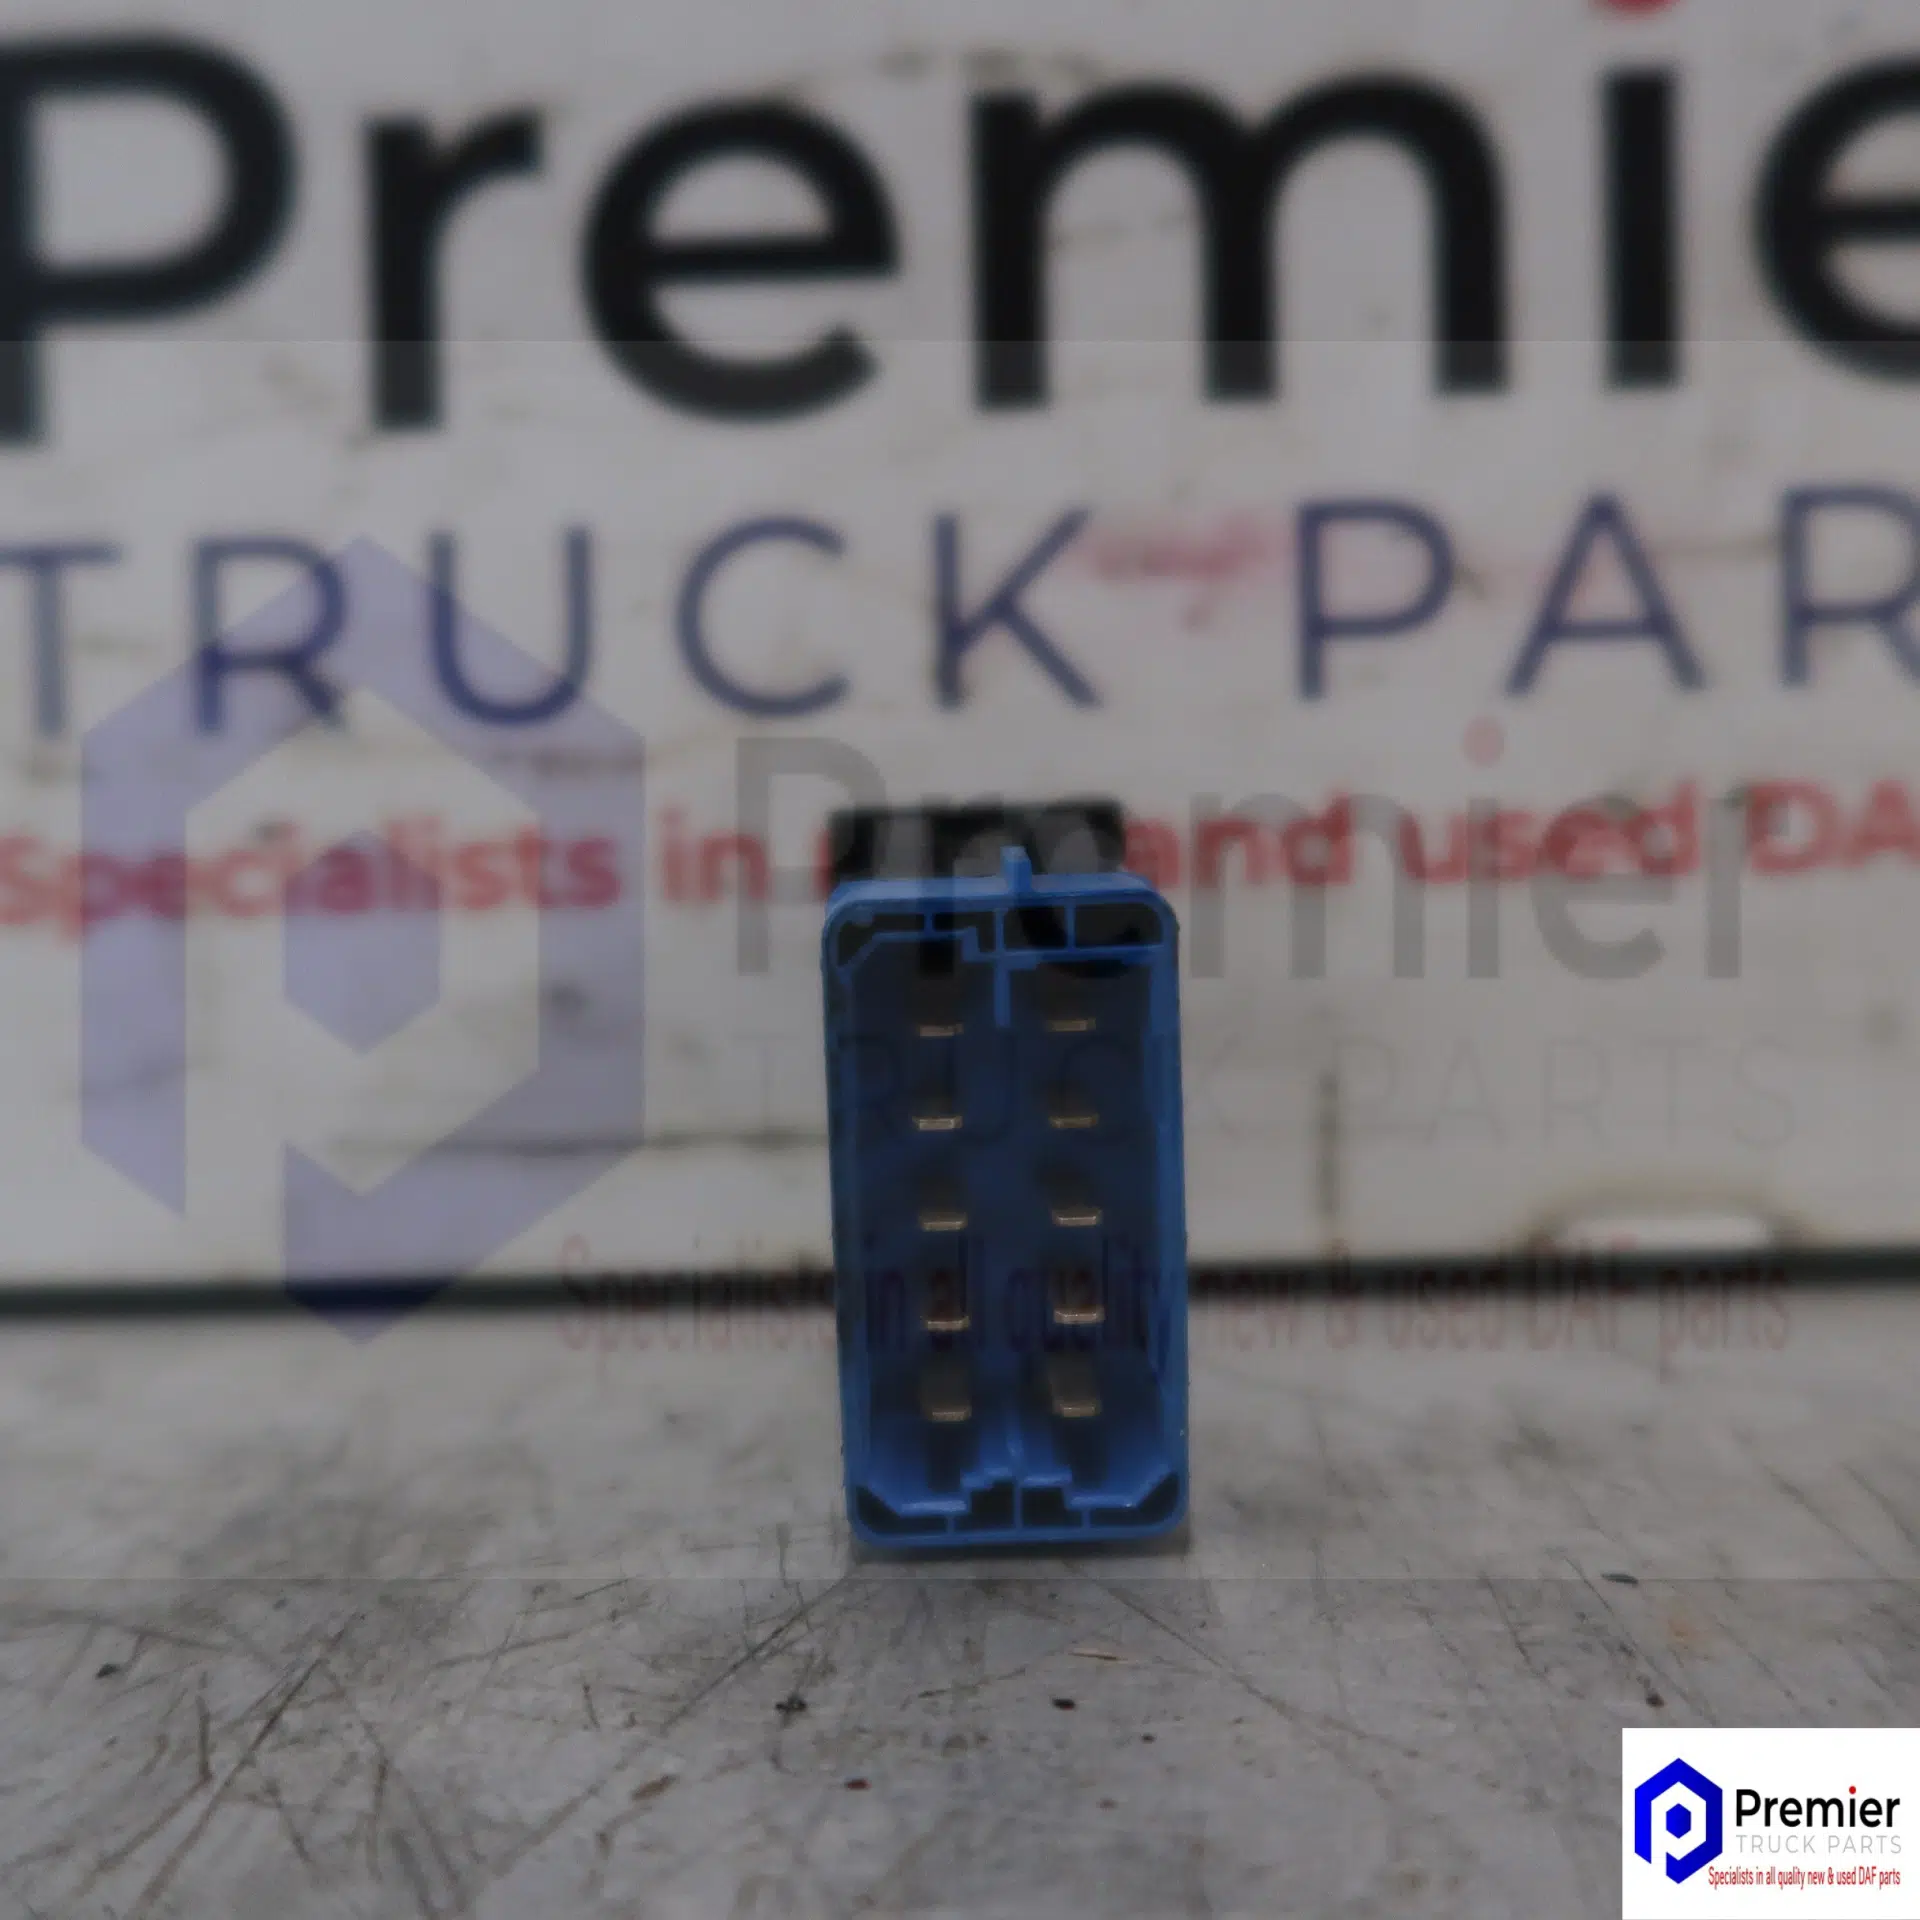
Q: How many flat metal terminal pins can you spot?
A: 10